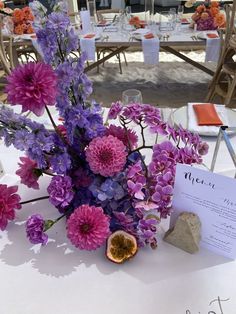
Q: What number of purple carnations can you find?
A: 2